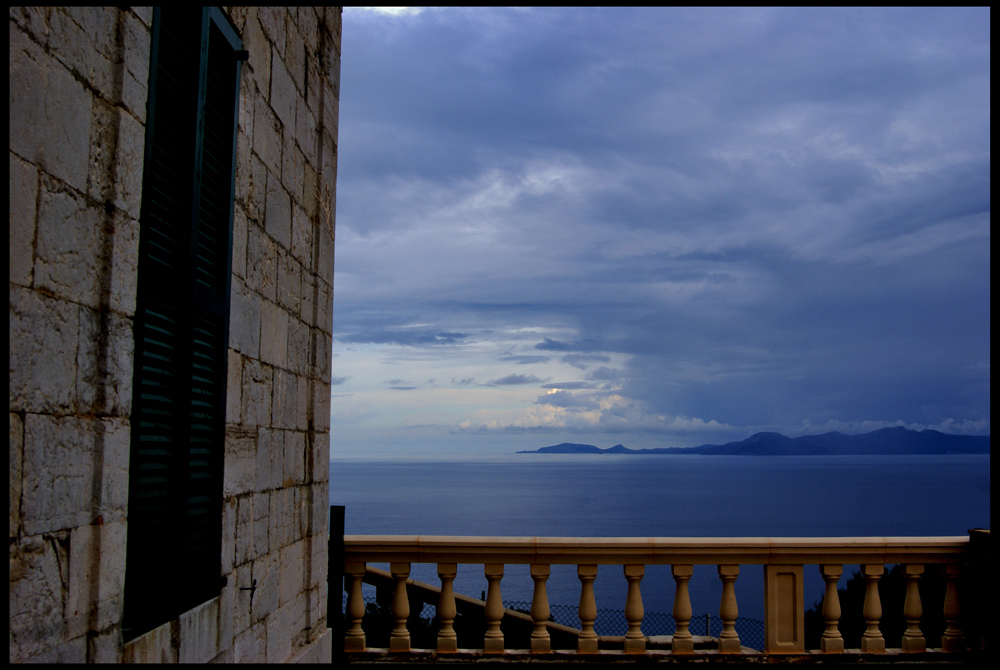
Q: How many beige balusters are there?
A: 13